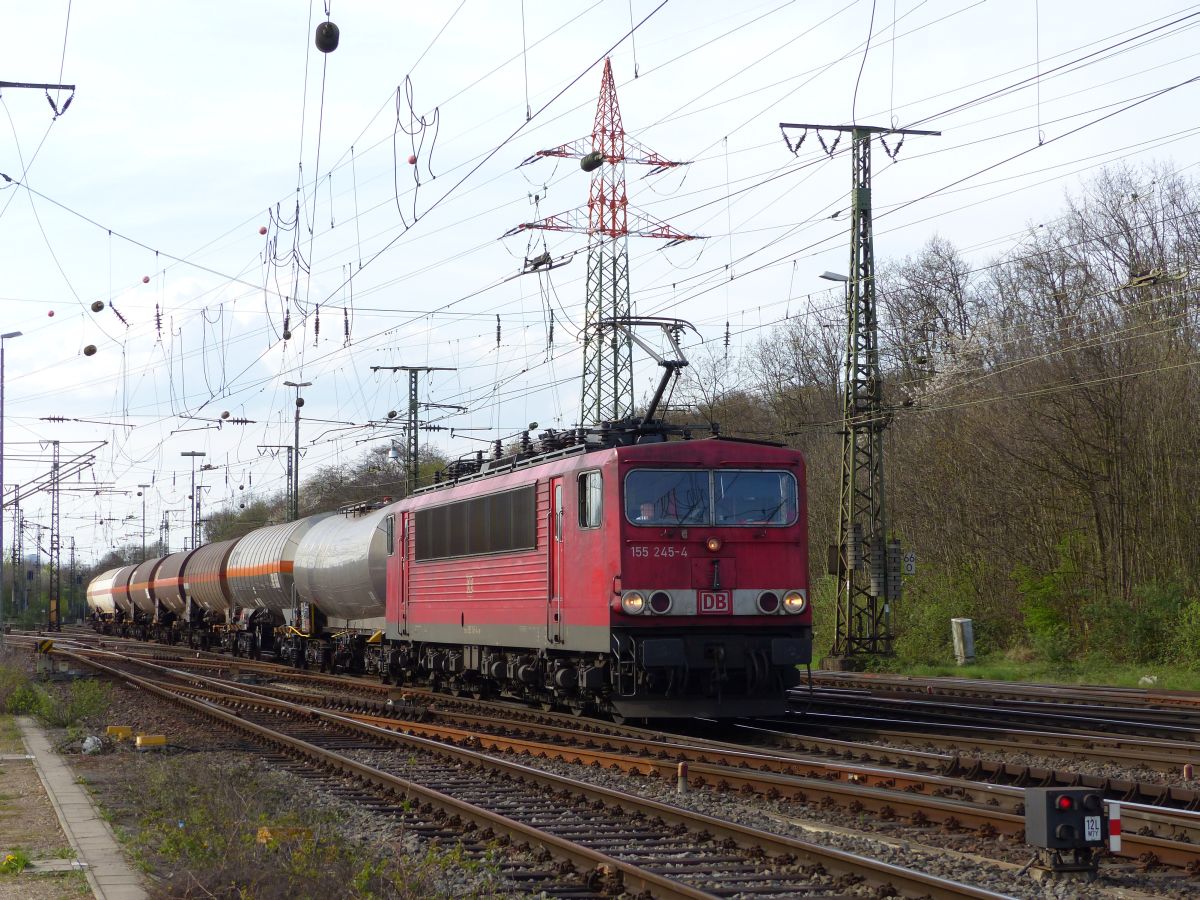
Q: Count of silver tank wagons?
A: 2